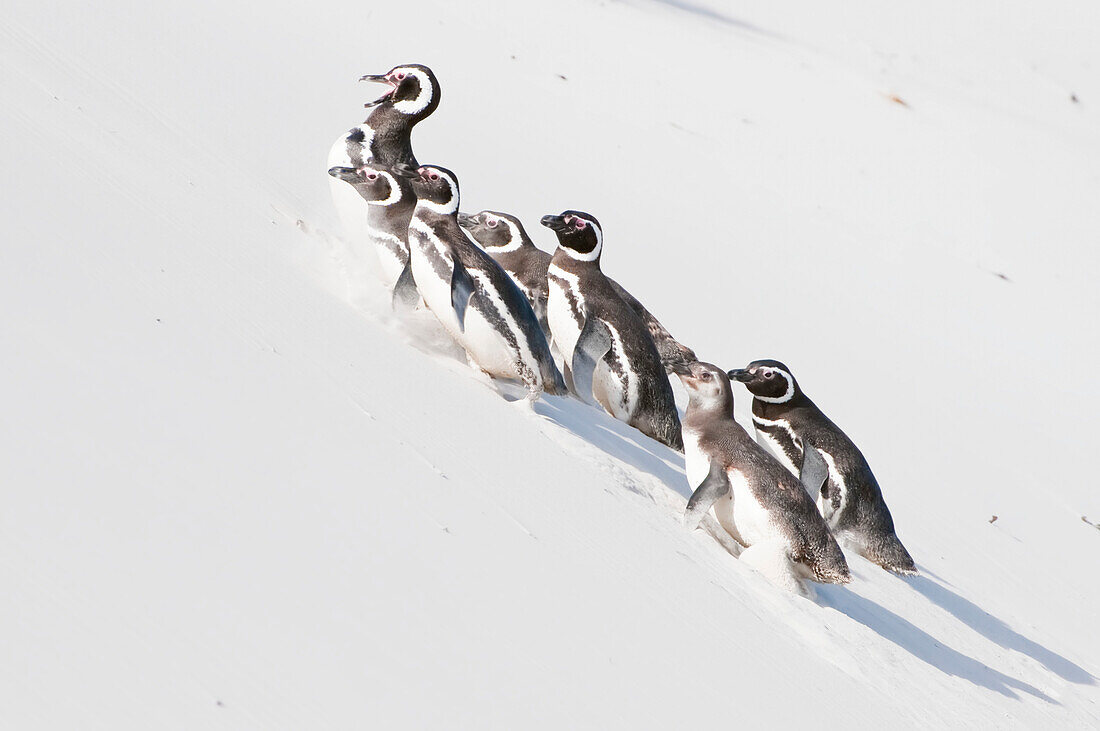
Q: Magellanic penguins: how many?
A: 7